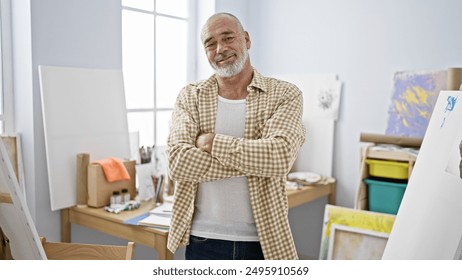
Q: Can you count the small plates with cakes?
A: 0